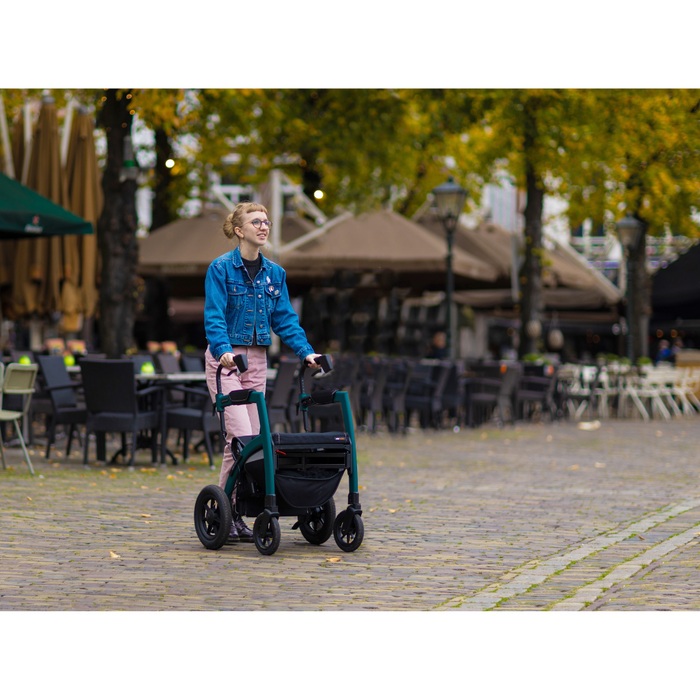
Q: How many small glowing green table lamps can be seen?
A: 3